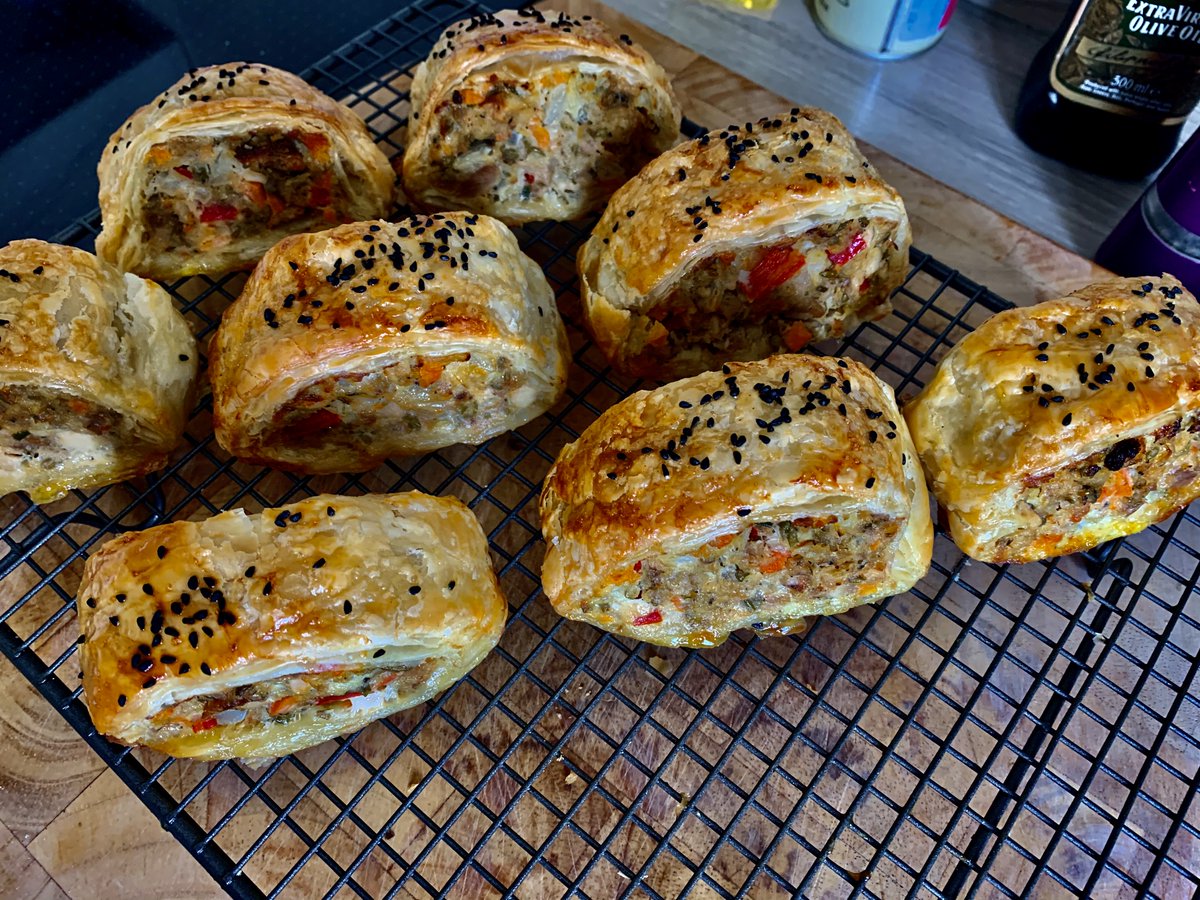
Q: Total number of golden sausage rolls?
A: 8